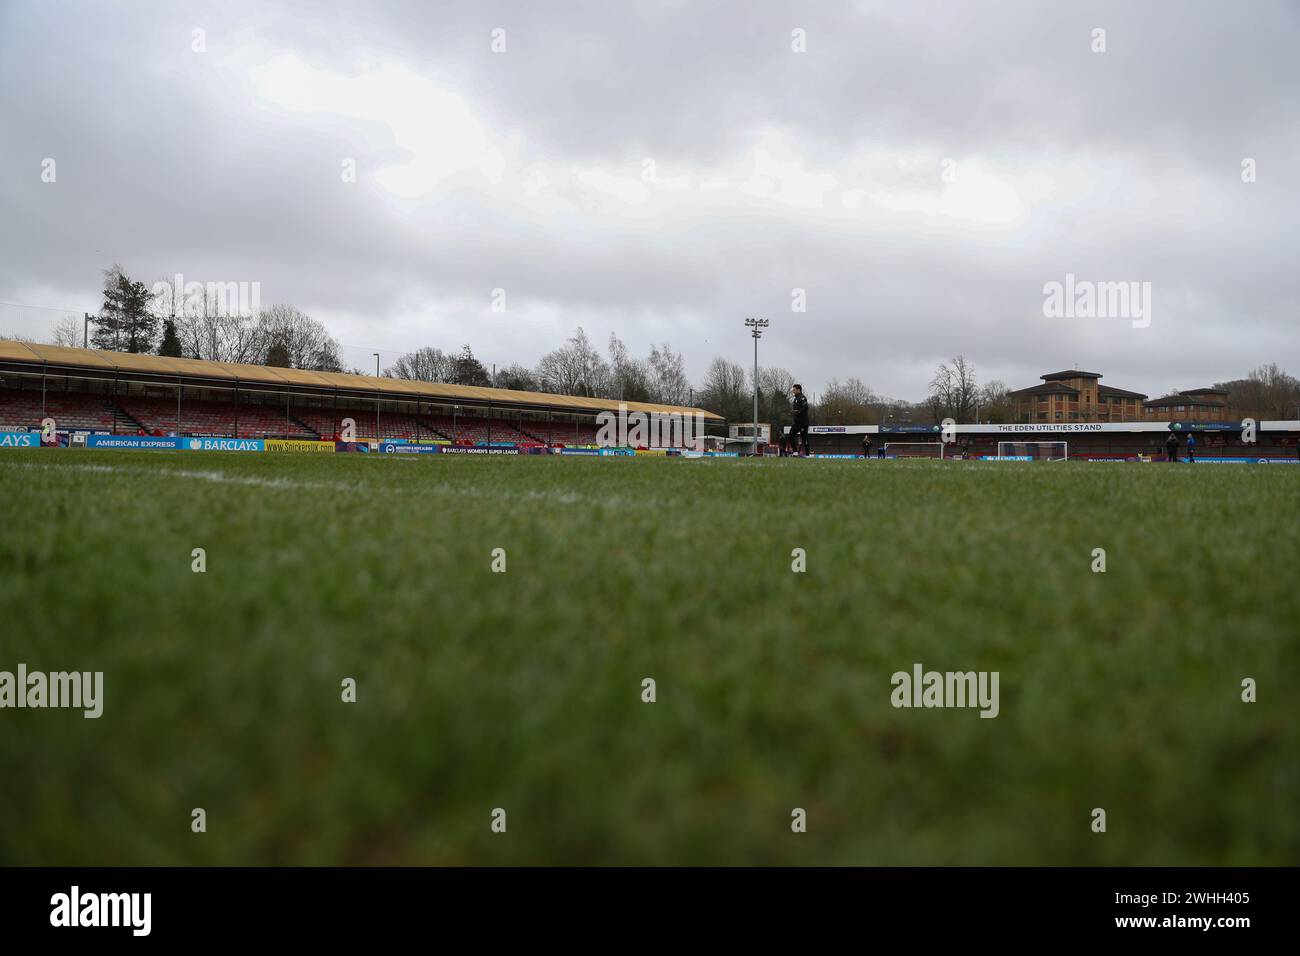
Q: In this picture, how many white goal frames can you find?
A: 2